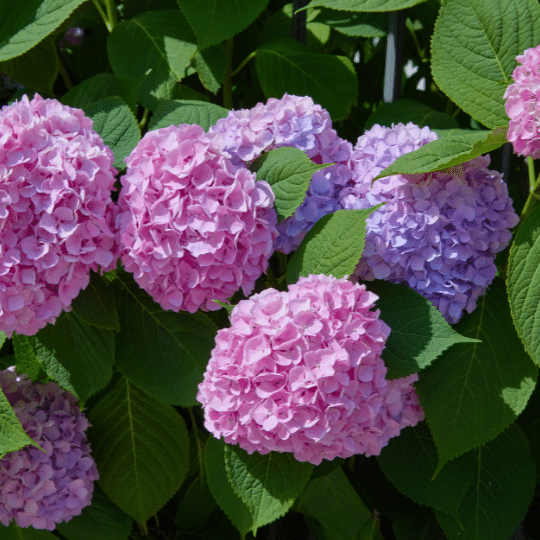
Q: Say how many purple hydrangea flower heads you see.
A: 3